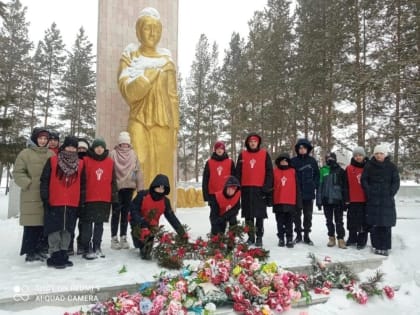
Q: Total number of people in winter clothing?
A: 15